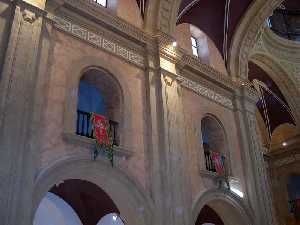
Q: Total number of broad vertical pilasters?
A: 3